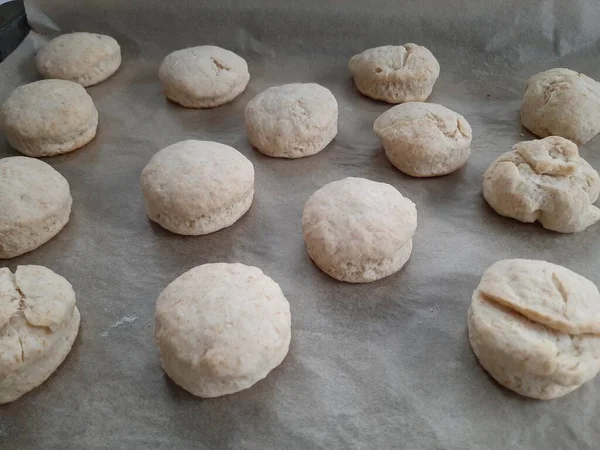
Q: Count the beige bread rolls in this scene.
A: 14